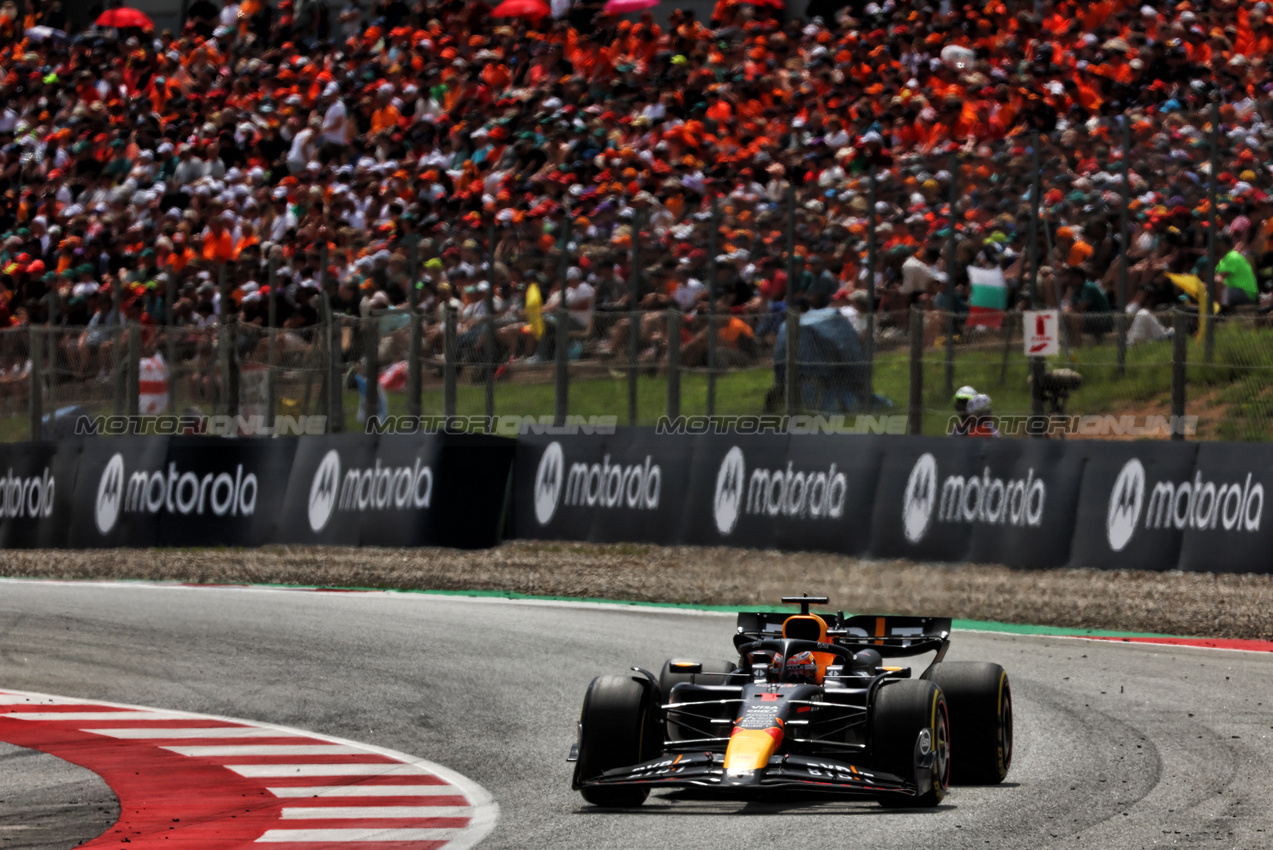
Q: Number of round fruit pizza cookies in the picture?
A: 0